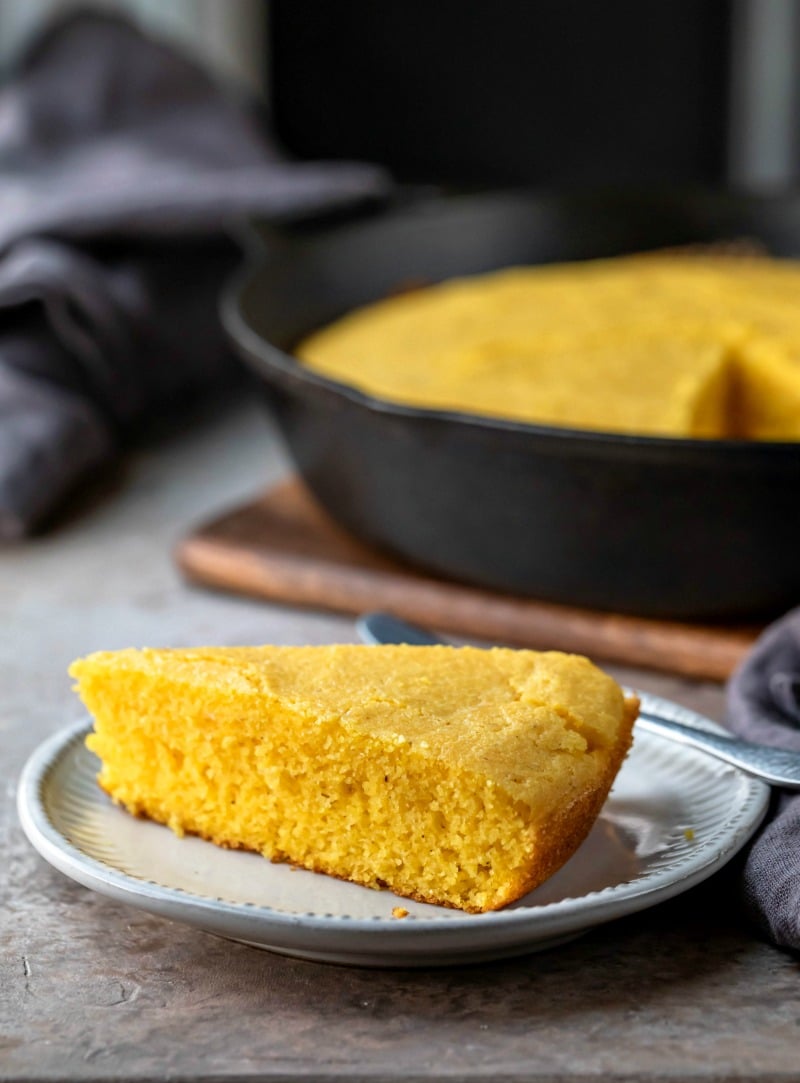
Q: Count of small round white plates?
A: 1